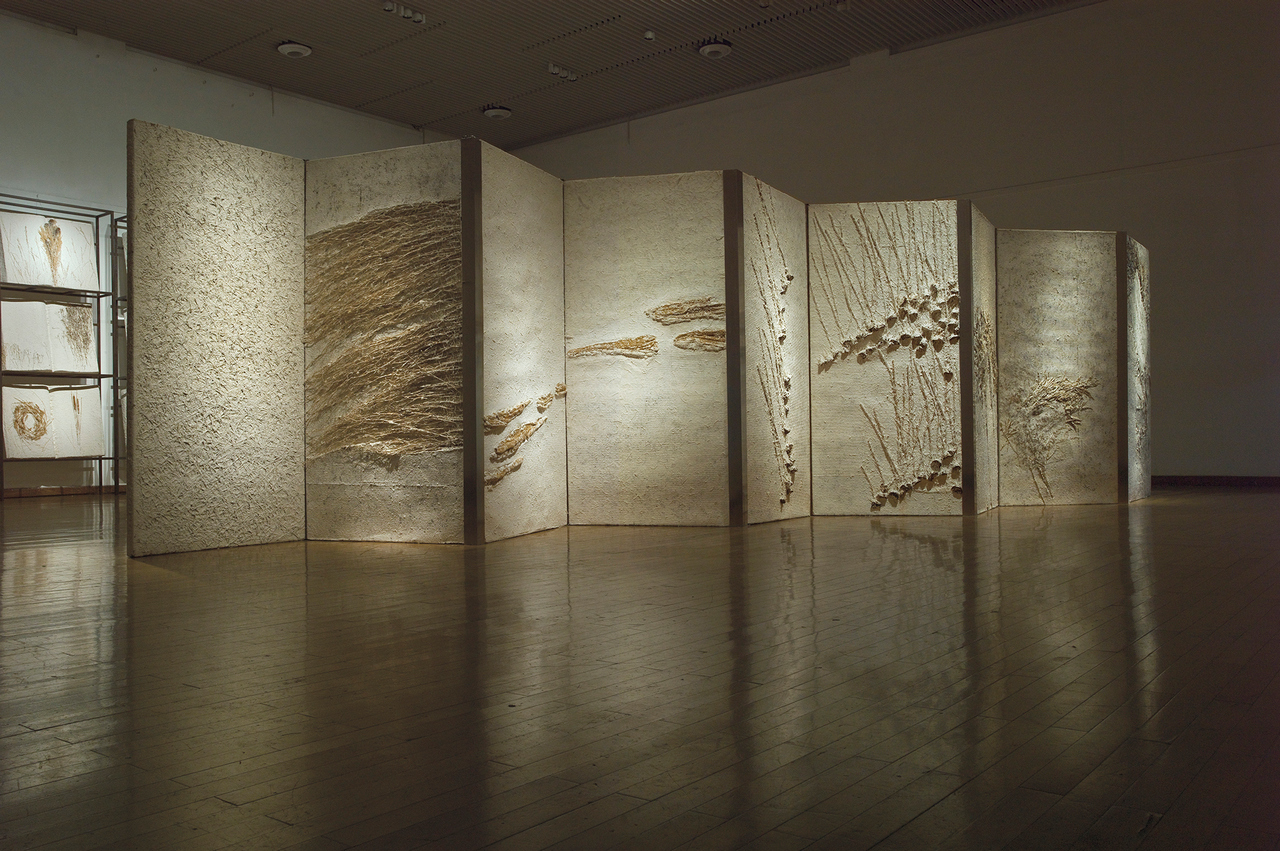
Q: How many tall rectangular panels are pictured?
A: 9